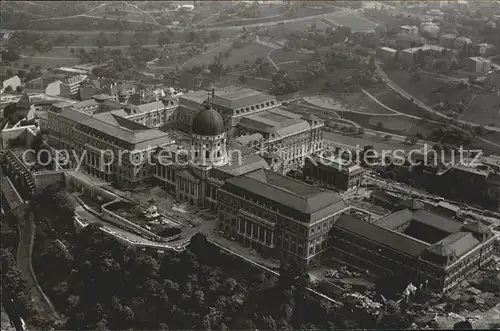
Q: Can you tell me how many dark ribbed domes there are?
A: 1